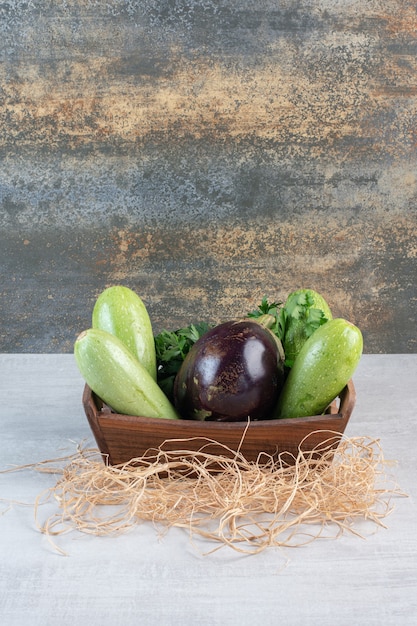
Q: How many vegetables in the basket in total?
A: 5